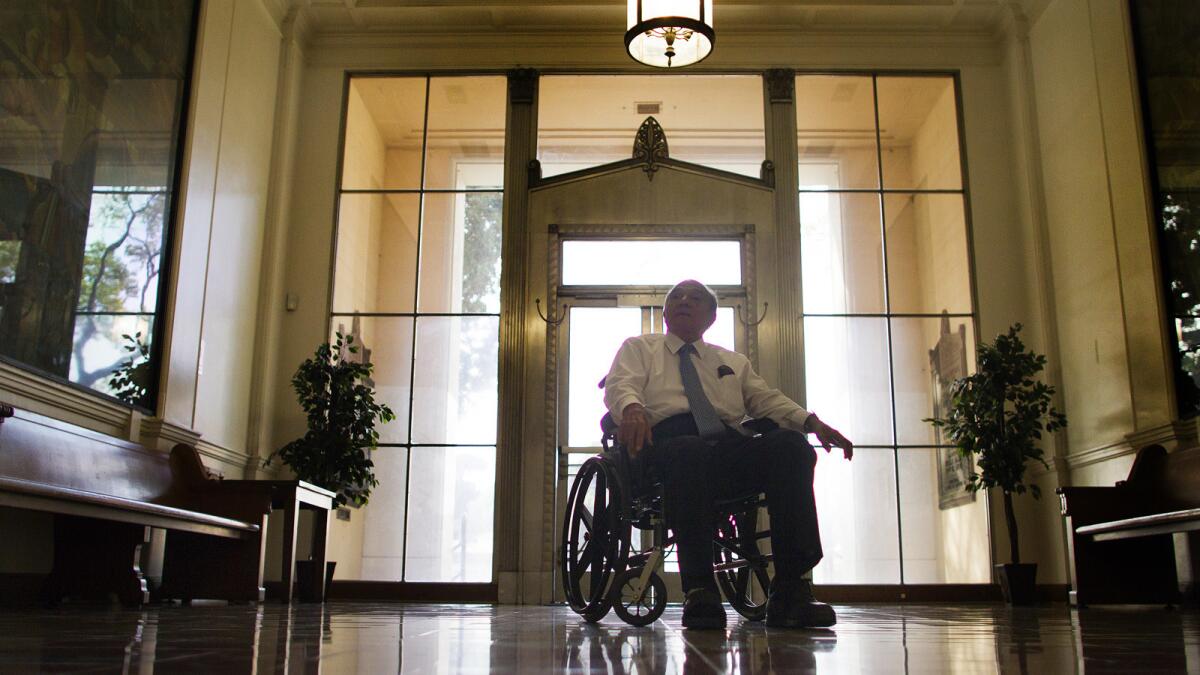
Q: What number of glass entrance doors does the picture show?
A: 2